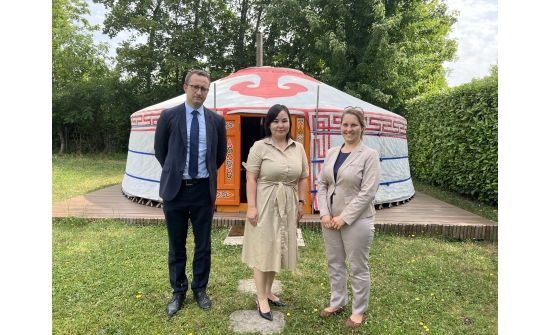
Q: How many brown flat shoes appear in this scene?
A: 2